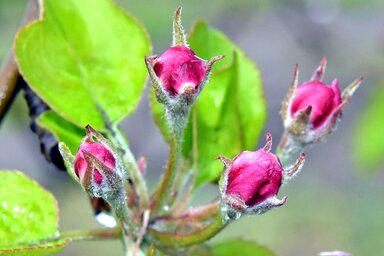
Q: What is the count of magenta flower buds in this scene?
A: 4